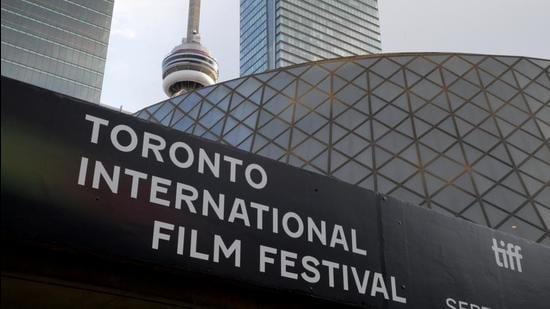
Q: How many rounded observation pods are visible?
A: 1